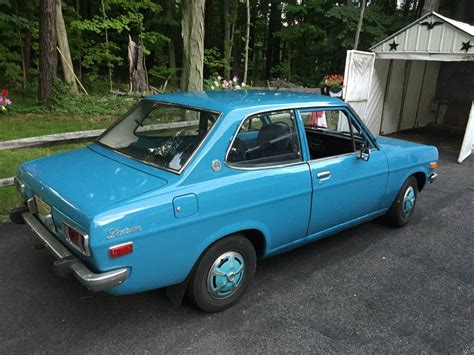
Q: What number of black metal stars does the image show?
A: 2